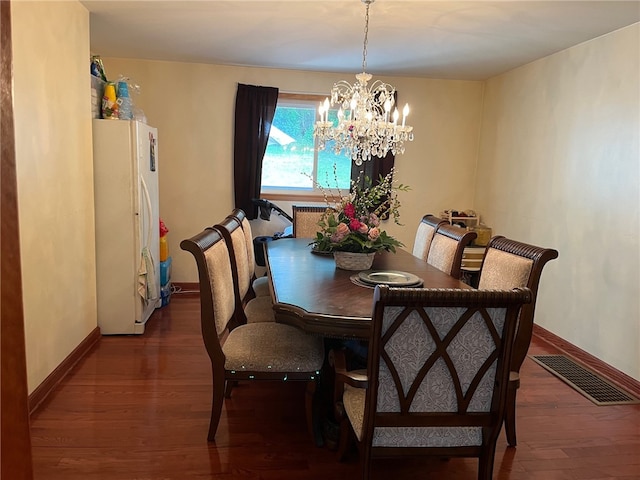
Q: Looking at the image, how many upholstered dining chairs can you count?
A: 8